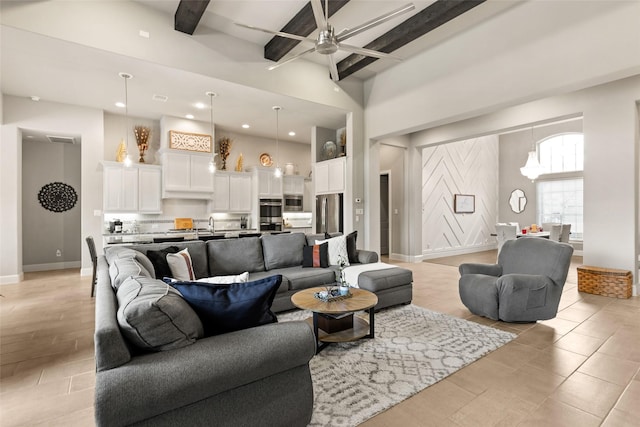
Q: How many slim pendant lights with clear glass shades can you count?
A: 3